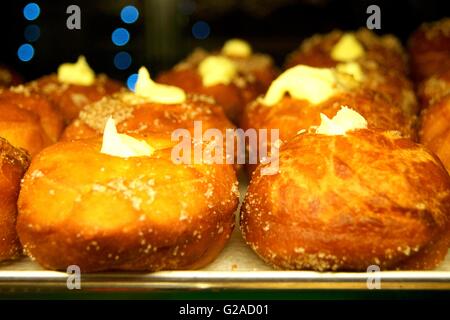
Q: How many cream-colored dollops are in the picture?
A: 9